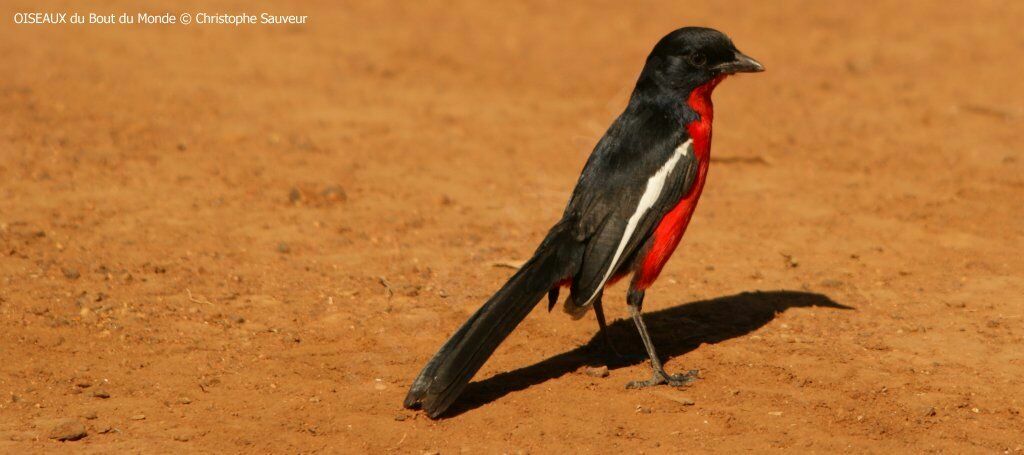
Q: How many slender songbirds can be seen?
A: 1